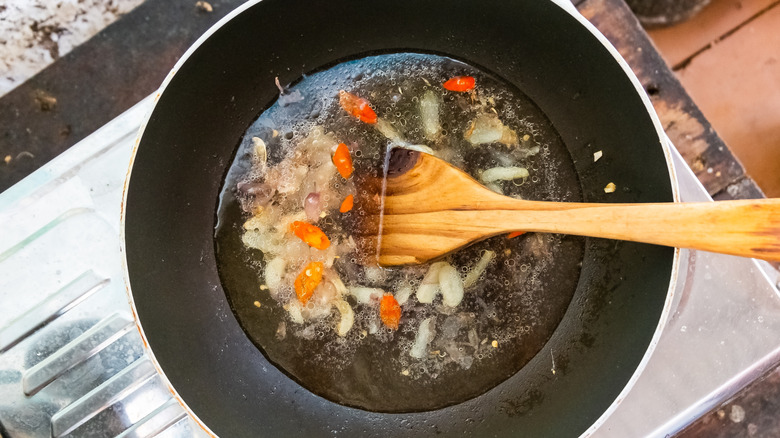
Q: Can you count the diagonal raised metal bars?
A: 4